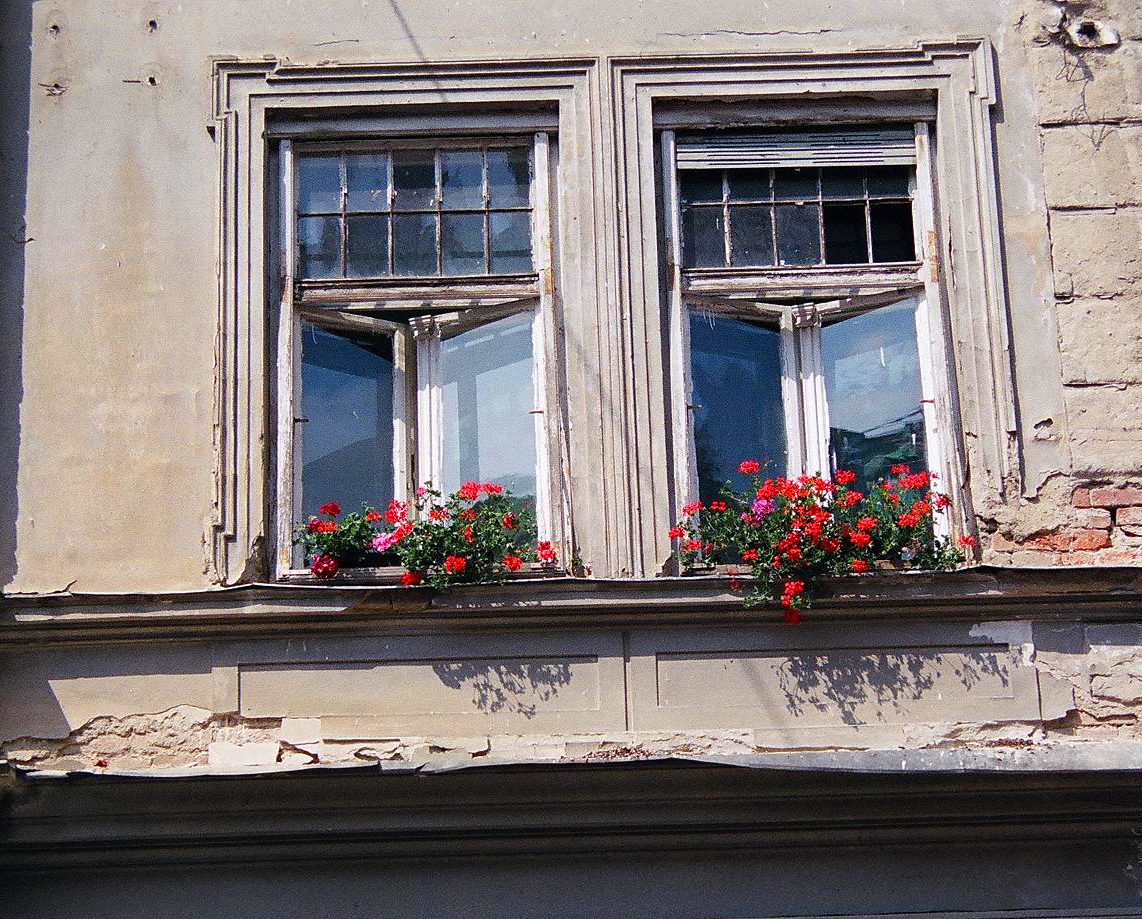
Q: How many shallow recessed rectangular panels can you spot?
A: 2